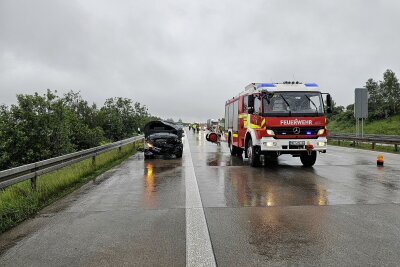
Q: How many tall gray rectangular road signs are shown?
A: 1